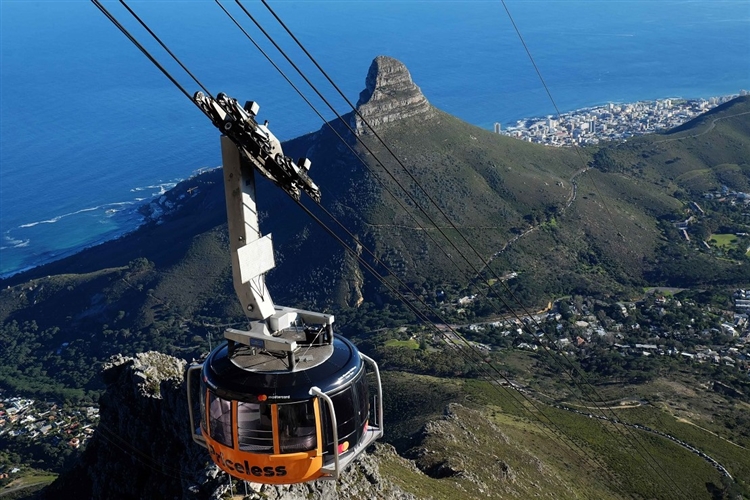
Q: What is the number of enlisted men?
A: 0